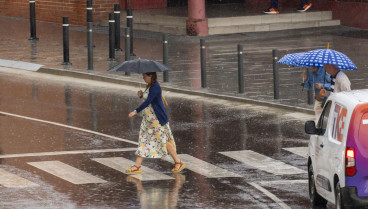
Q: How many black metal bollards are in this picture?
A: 13